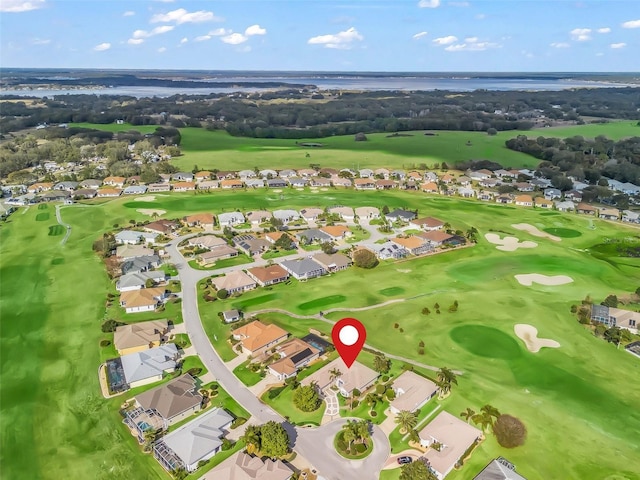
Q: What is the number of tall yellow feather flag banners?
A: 0